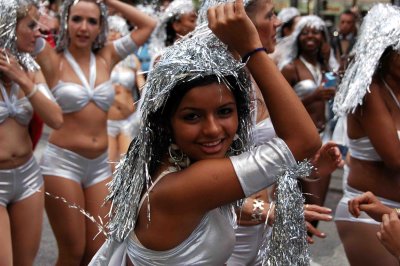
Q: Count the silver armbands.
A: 4